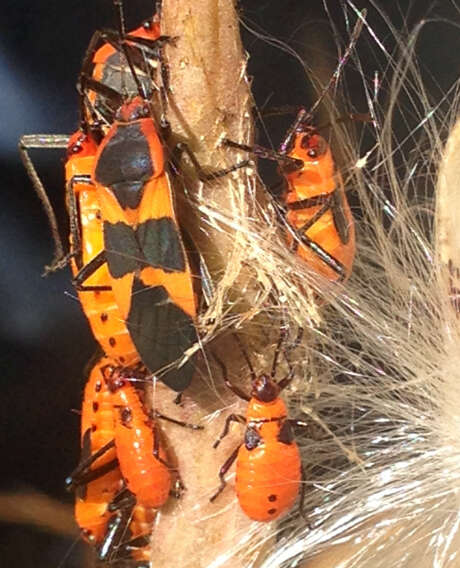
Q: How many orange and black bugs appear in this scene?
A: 7